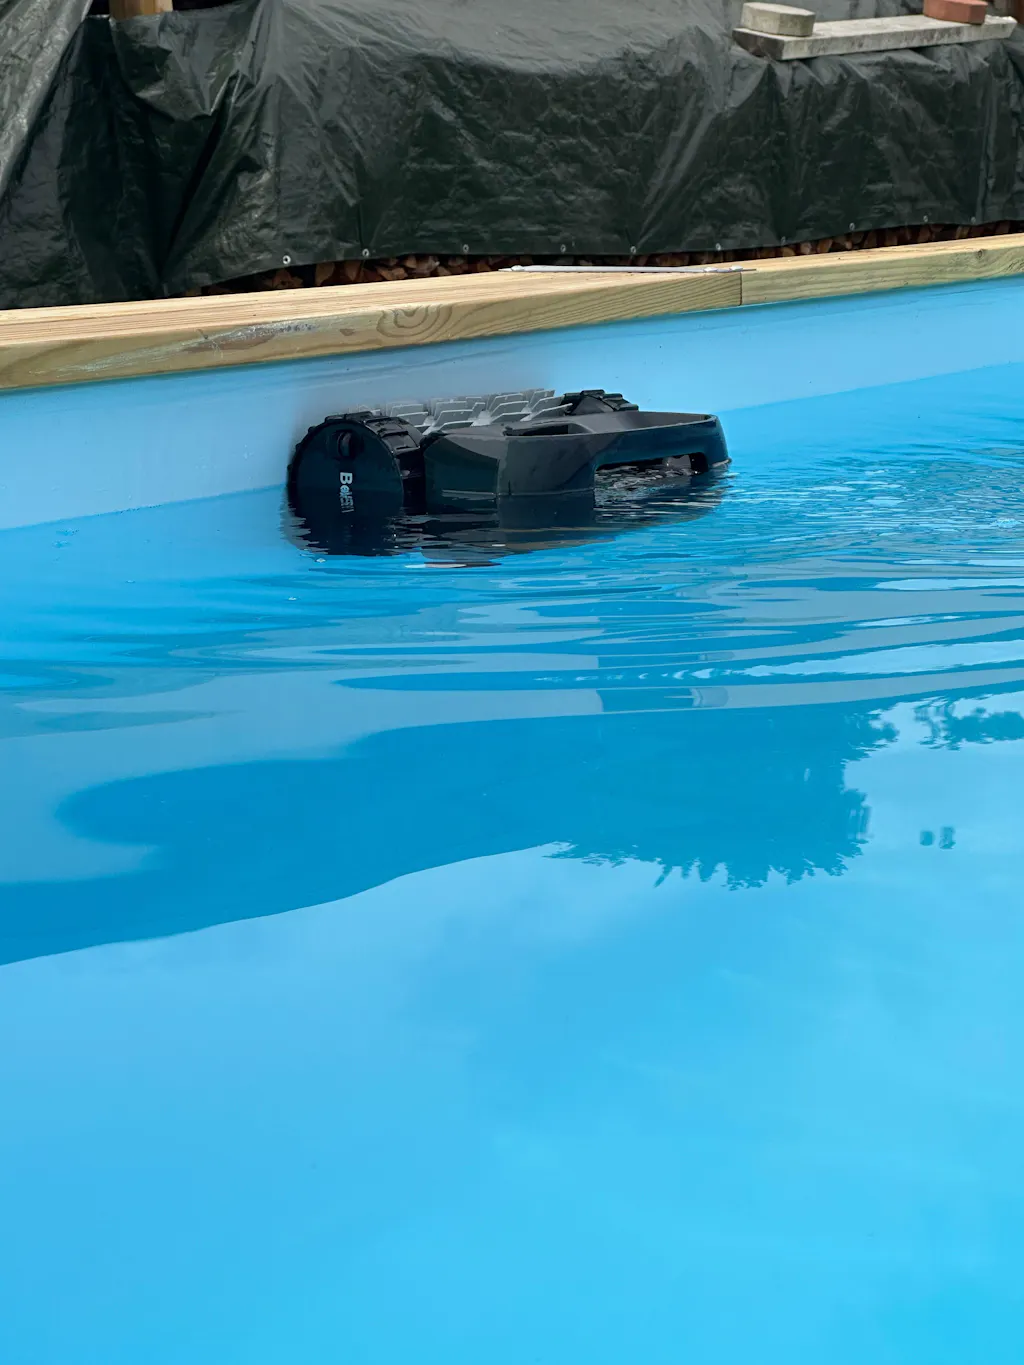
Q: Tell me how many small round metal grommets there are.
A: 10